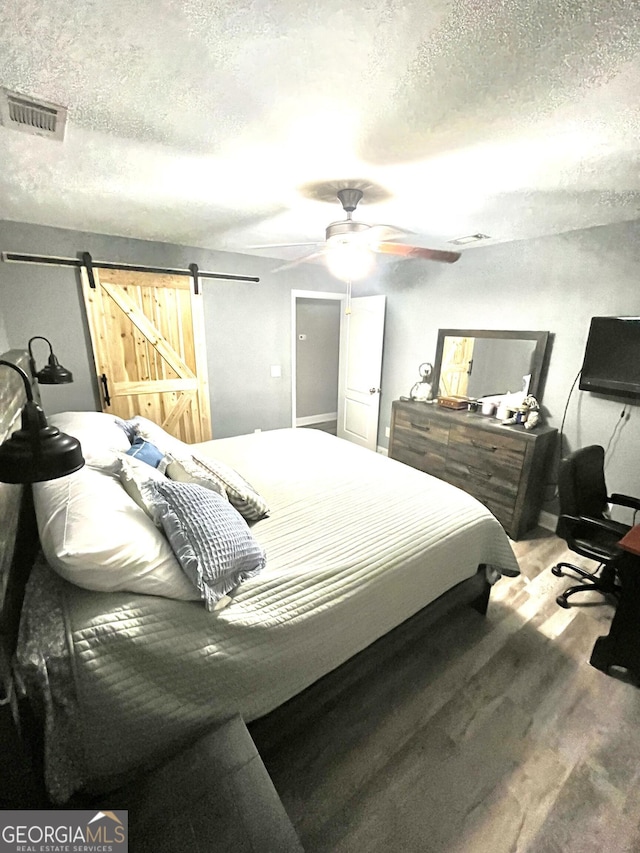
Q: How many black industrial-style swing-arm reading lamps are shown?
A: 2